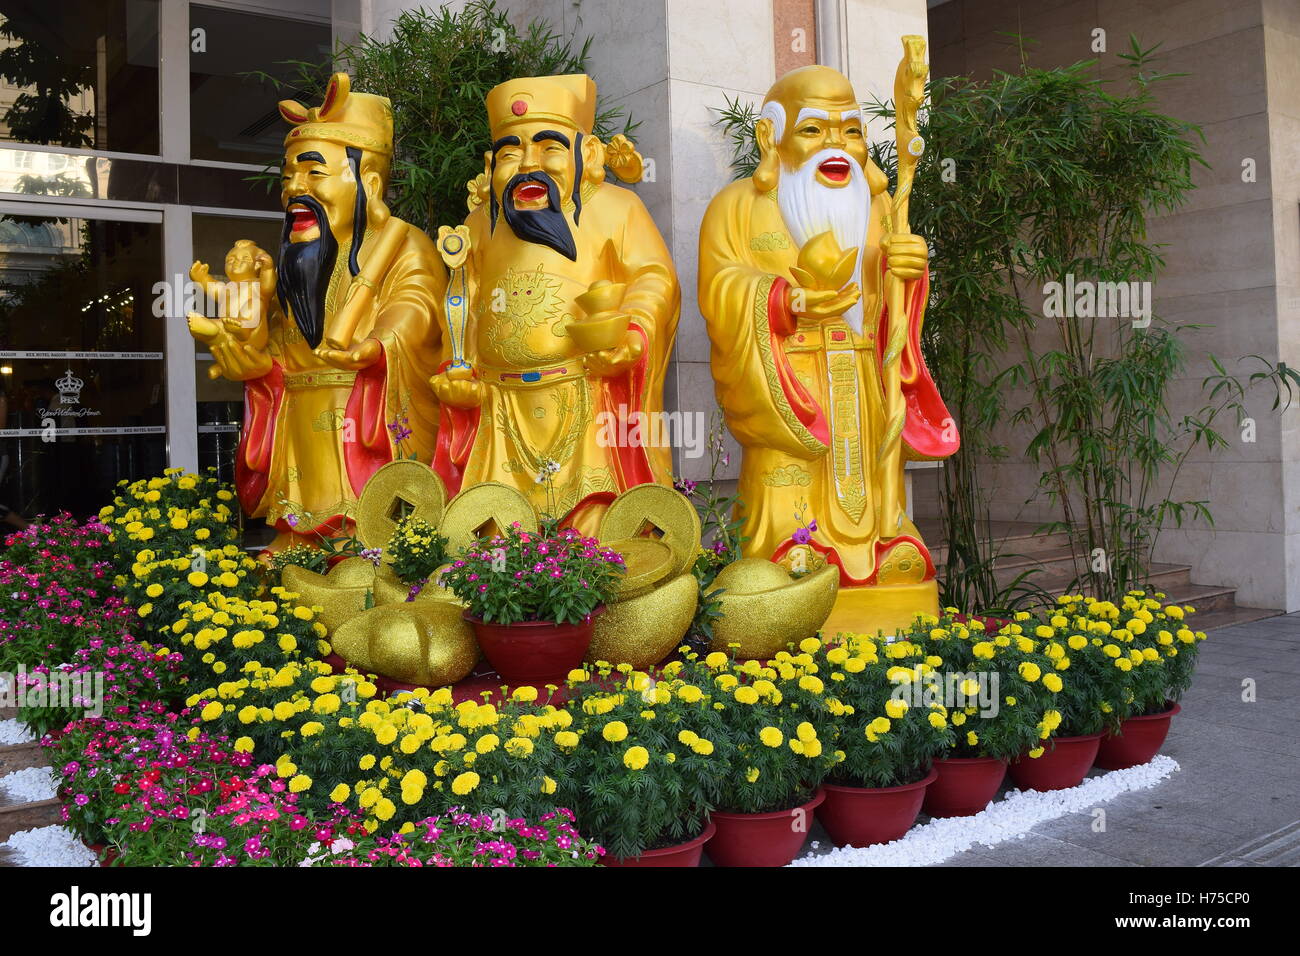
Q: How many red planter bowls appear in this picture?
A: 7